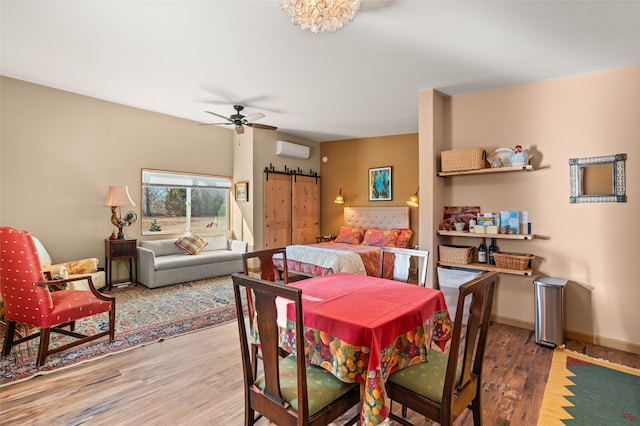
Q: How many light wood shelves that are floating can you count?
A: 3